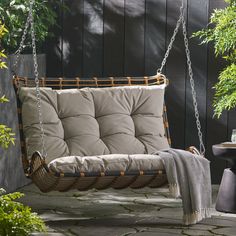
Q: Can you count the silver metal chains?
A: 4